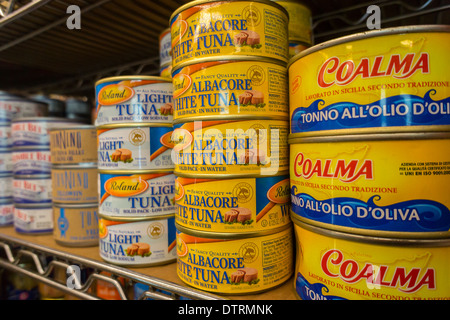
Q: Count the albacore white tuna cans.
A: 5